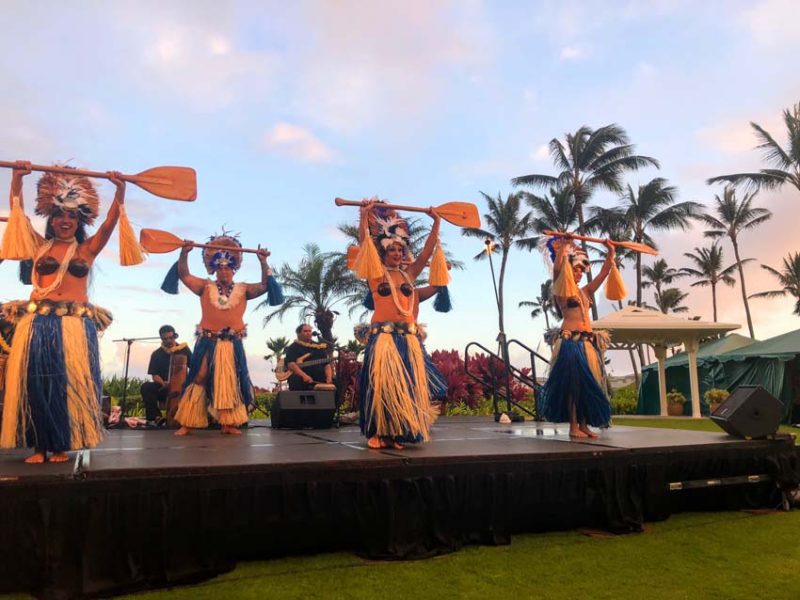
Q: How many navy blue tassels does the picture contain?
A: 5